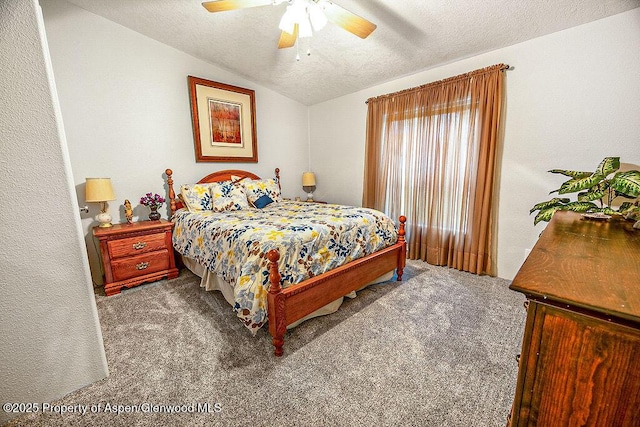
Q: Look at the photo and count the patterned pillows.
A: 3